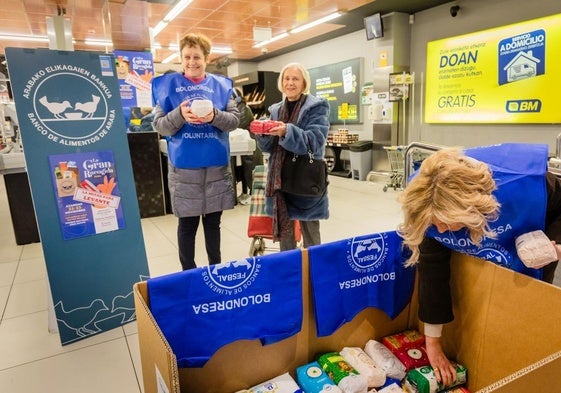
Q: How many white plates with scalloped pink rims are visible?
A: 0